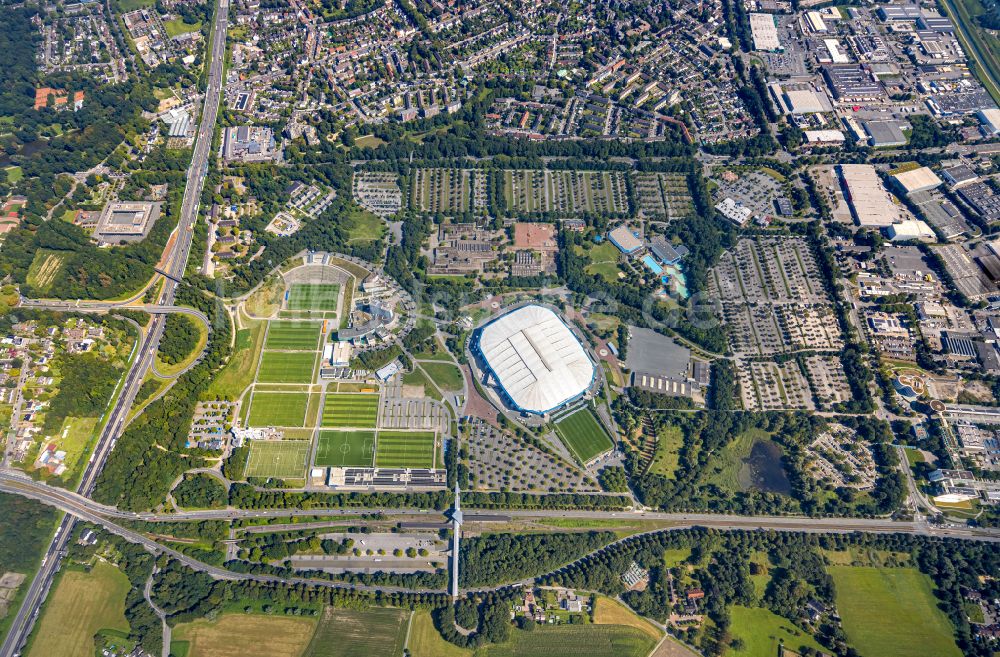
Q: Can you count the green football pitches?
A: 9